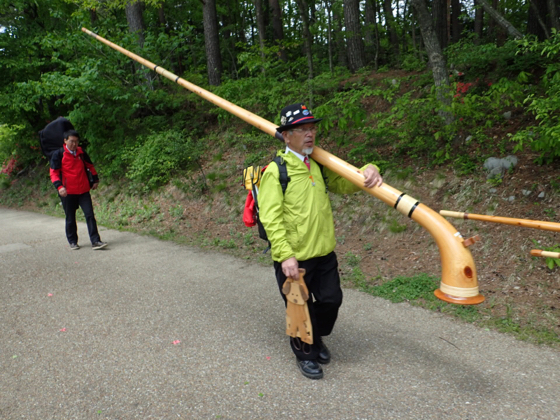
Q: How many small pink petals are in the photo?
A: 4